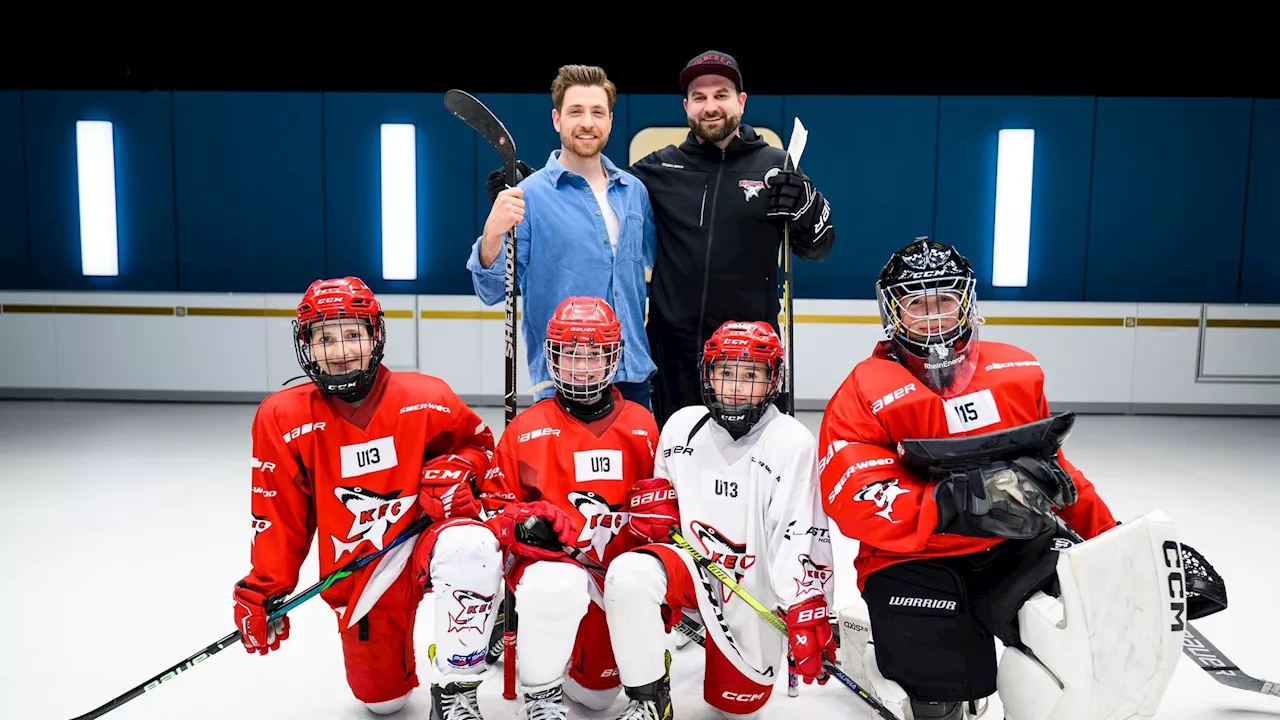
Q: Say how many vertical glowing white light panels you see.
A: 3